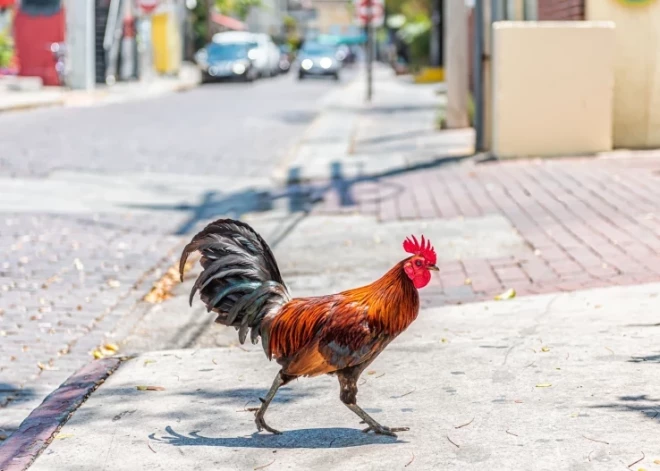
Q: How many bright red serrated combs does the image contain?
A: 1